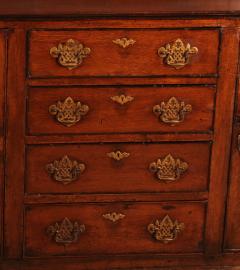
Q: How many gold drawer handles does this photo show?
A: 8